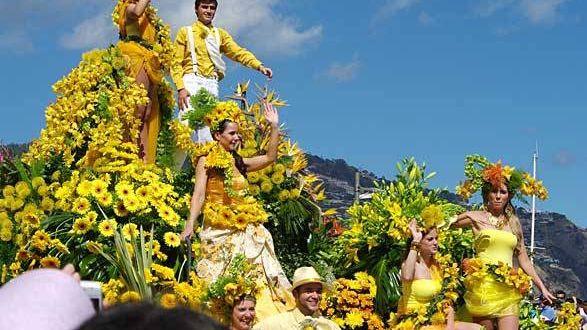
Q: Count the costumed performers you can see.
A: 7